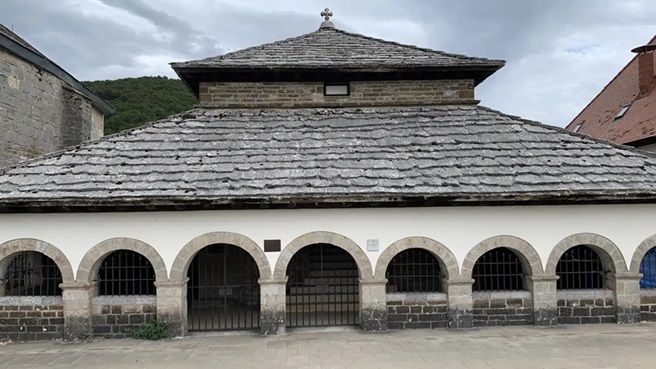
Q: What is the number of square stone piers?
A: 7